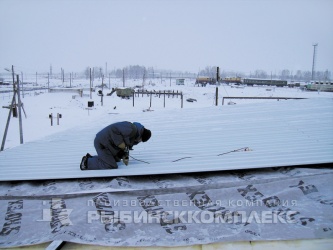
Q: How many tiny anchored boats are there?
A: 0